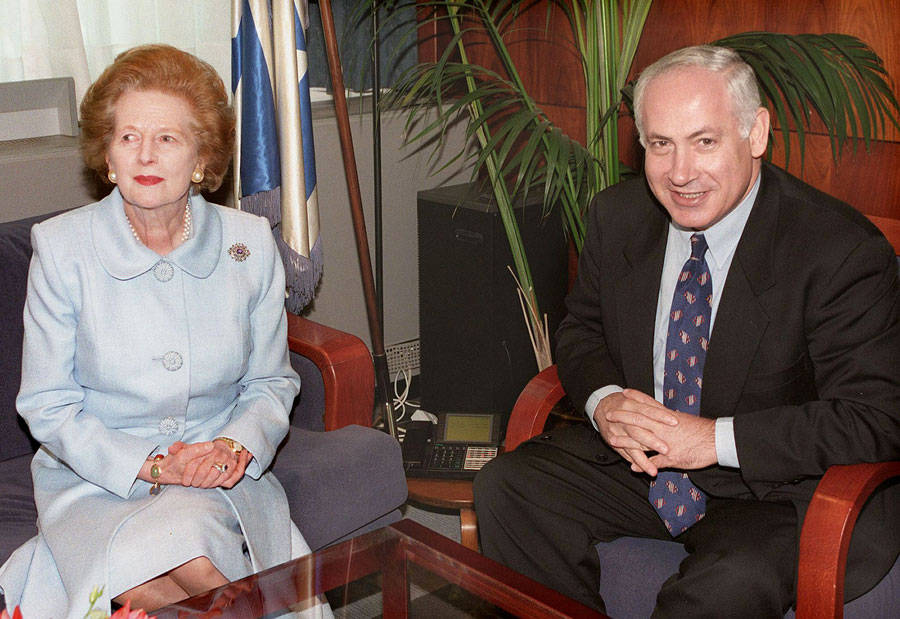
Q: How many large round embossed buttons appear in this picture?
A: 3